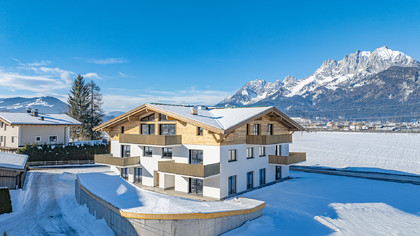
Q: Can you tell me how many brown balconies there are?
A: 5